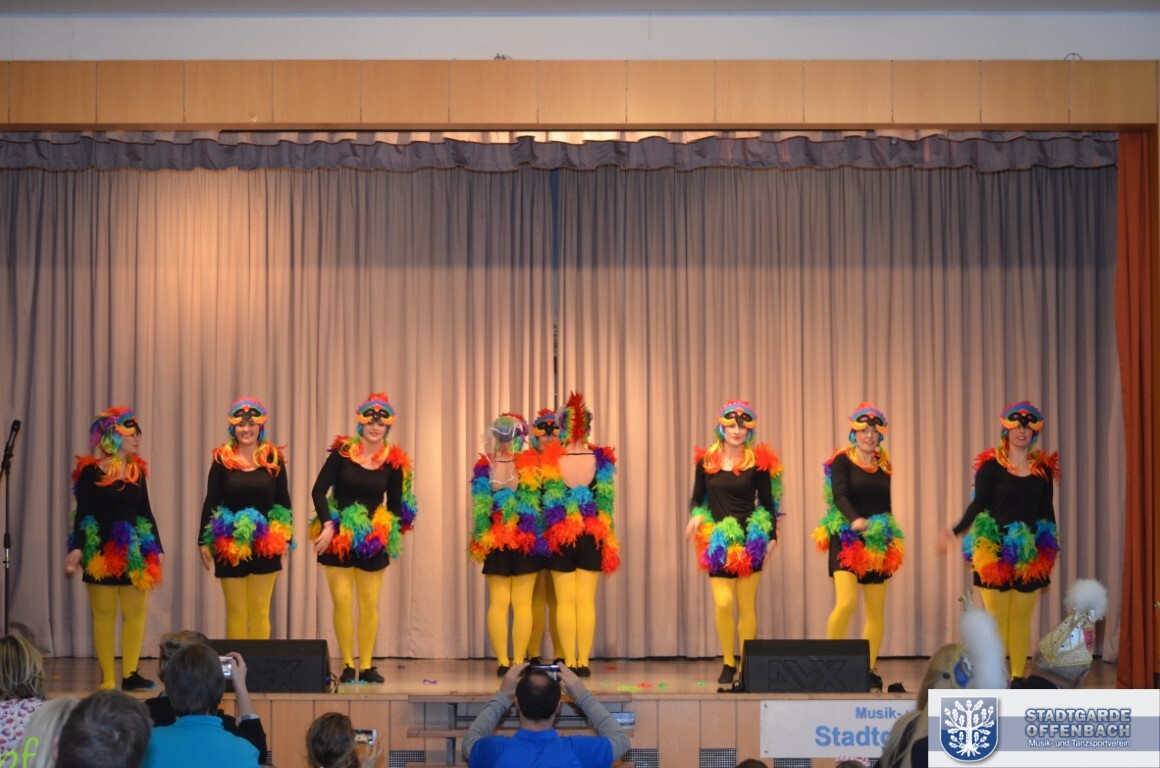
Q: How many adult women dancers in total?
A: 9